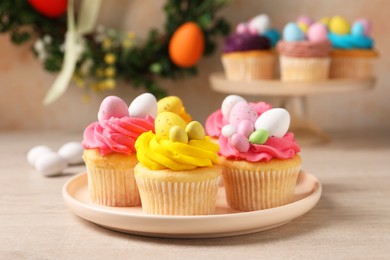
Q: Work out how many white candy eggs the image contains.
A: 8